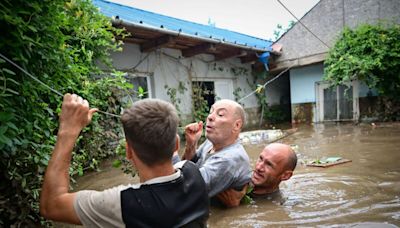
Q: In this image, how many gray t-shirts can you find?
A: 1